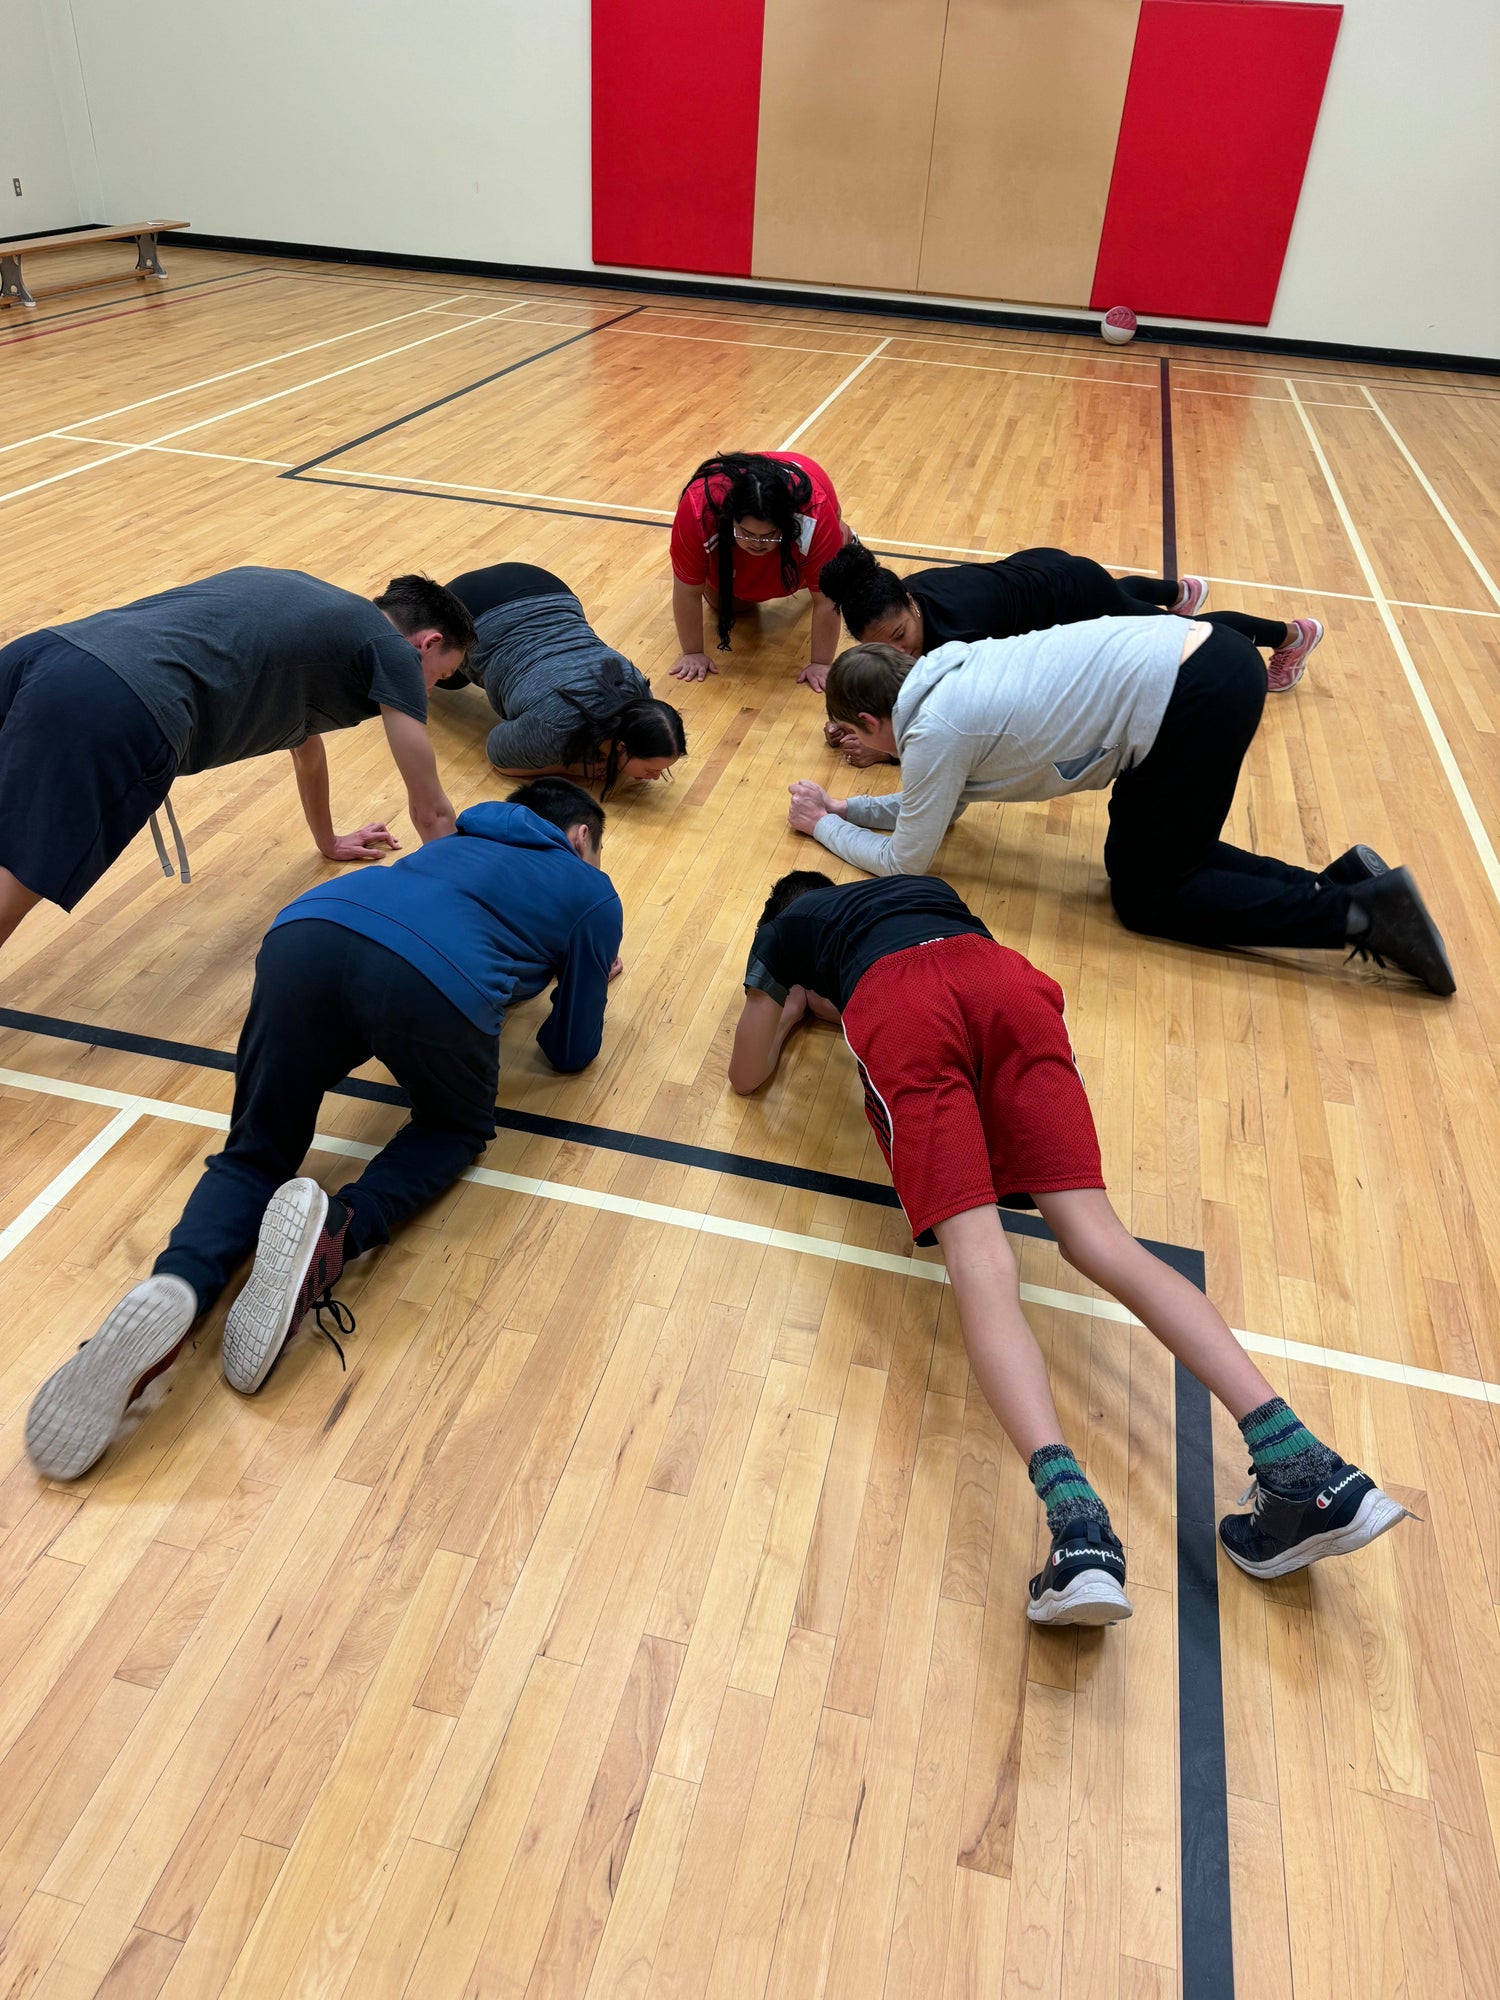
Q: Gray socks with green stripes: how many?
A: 2